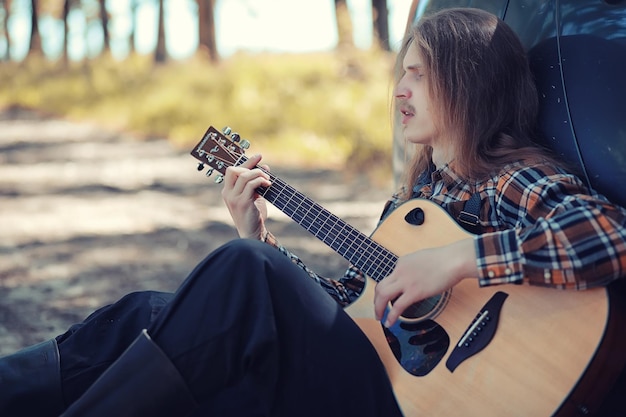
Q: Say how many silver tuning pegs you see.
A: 6